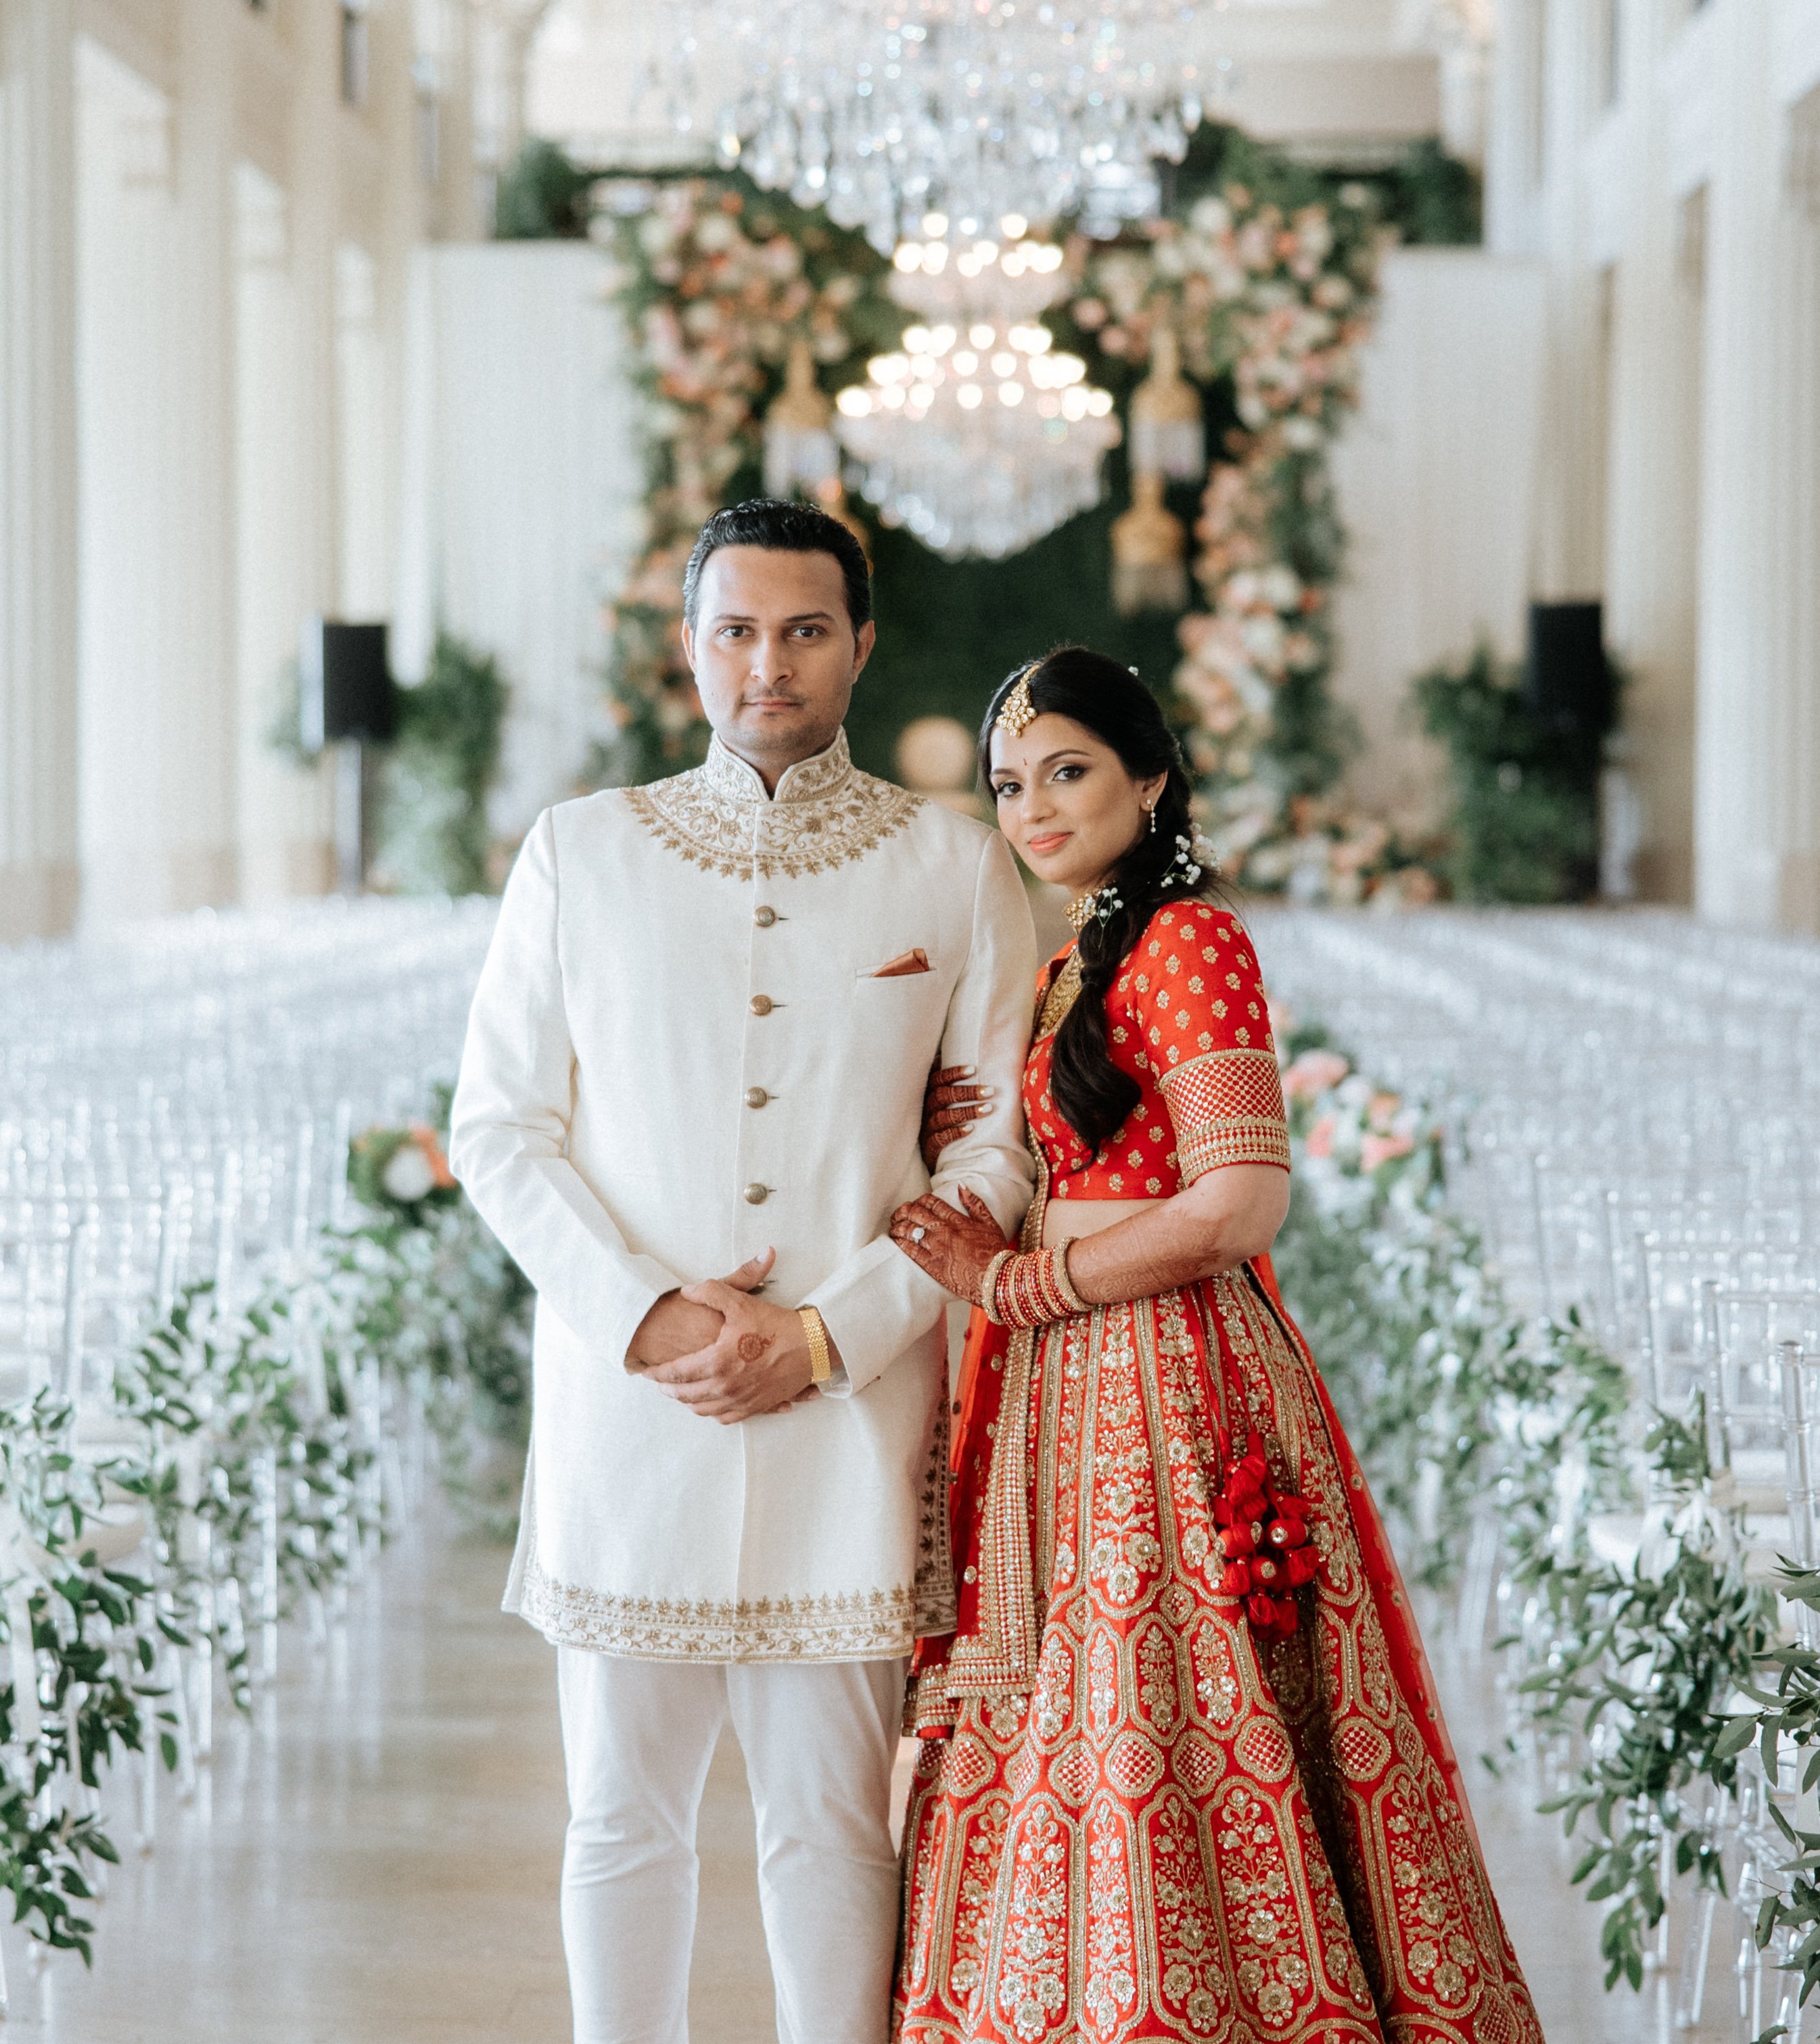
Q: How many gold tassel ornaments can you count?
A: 4